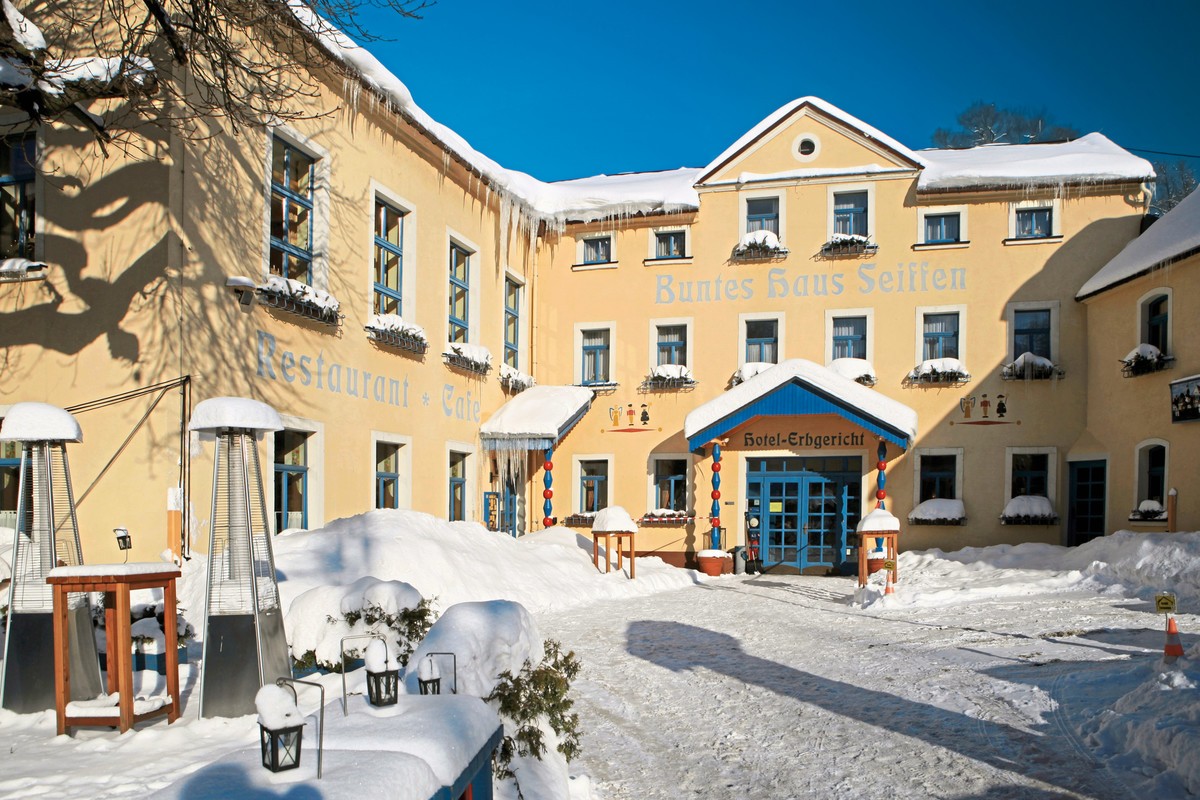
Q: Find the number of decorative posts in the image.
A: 3